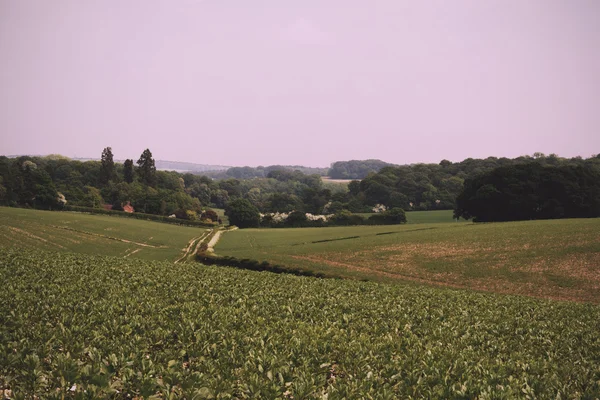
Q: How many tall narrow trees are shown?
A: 3